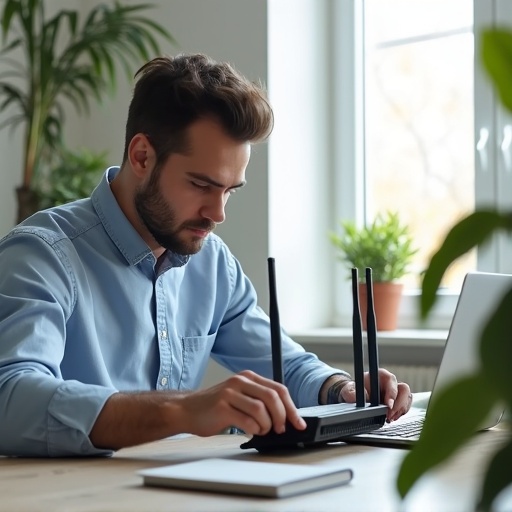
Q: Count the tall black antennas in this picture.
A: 3